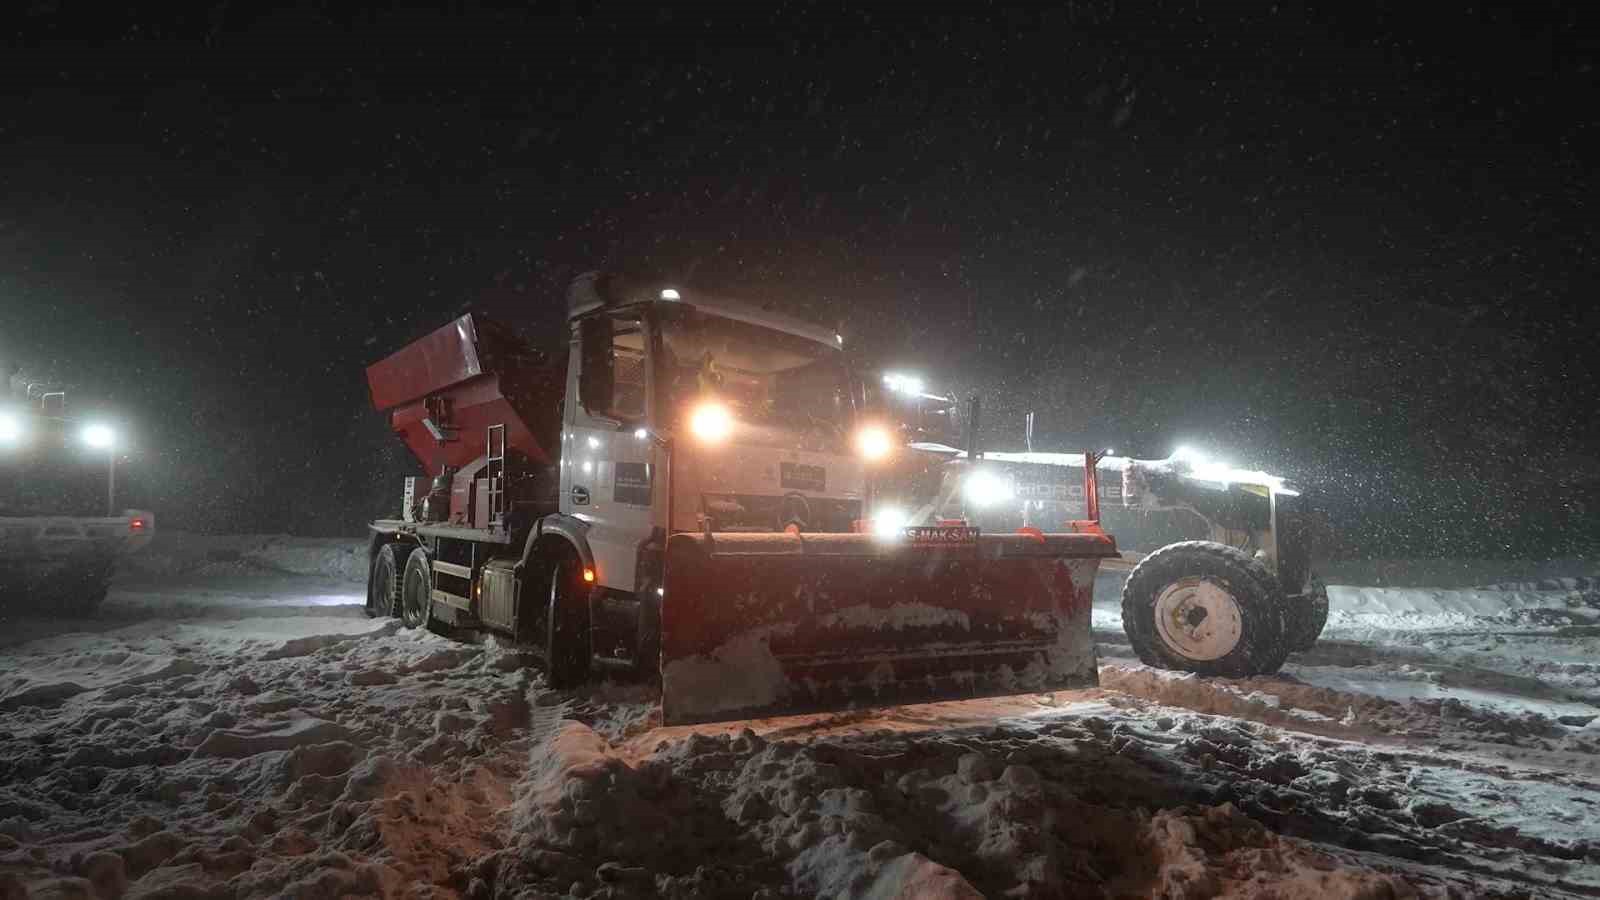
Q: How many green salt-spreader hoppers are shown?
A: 0